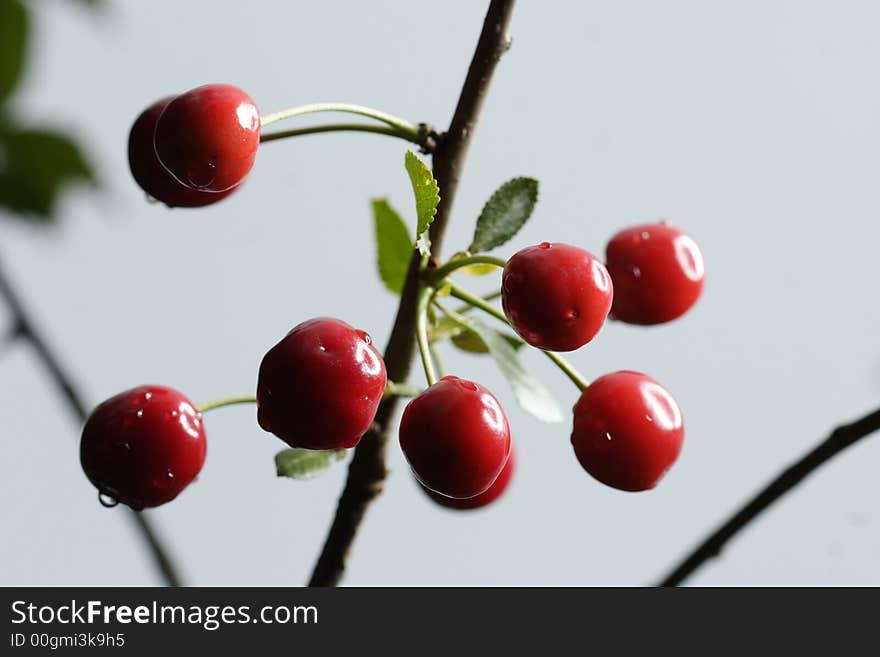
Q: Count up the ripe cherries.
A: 9